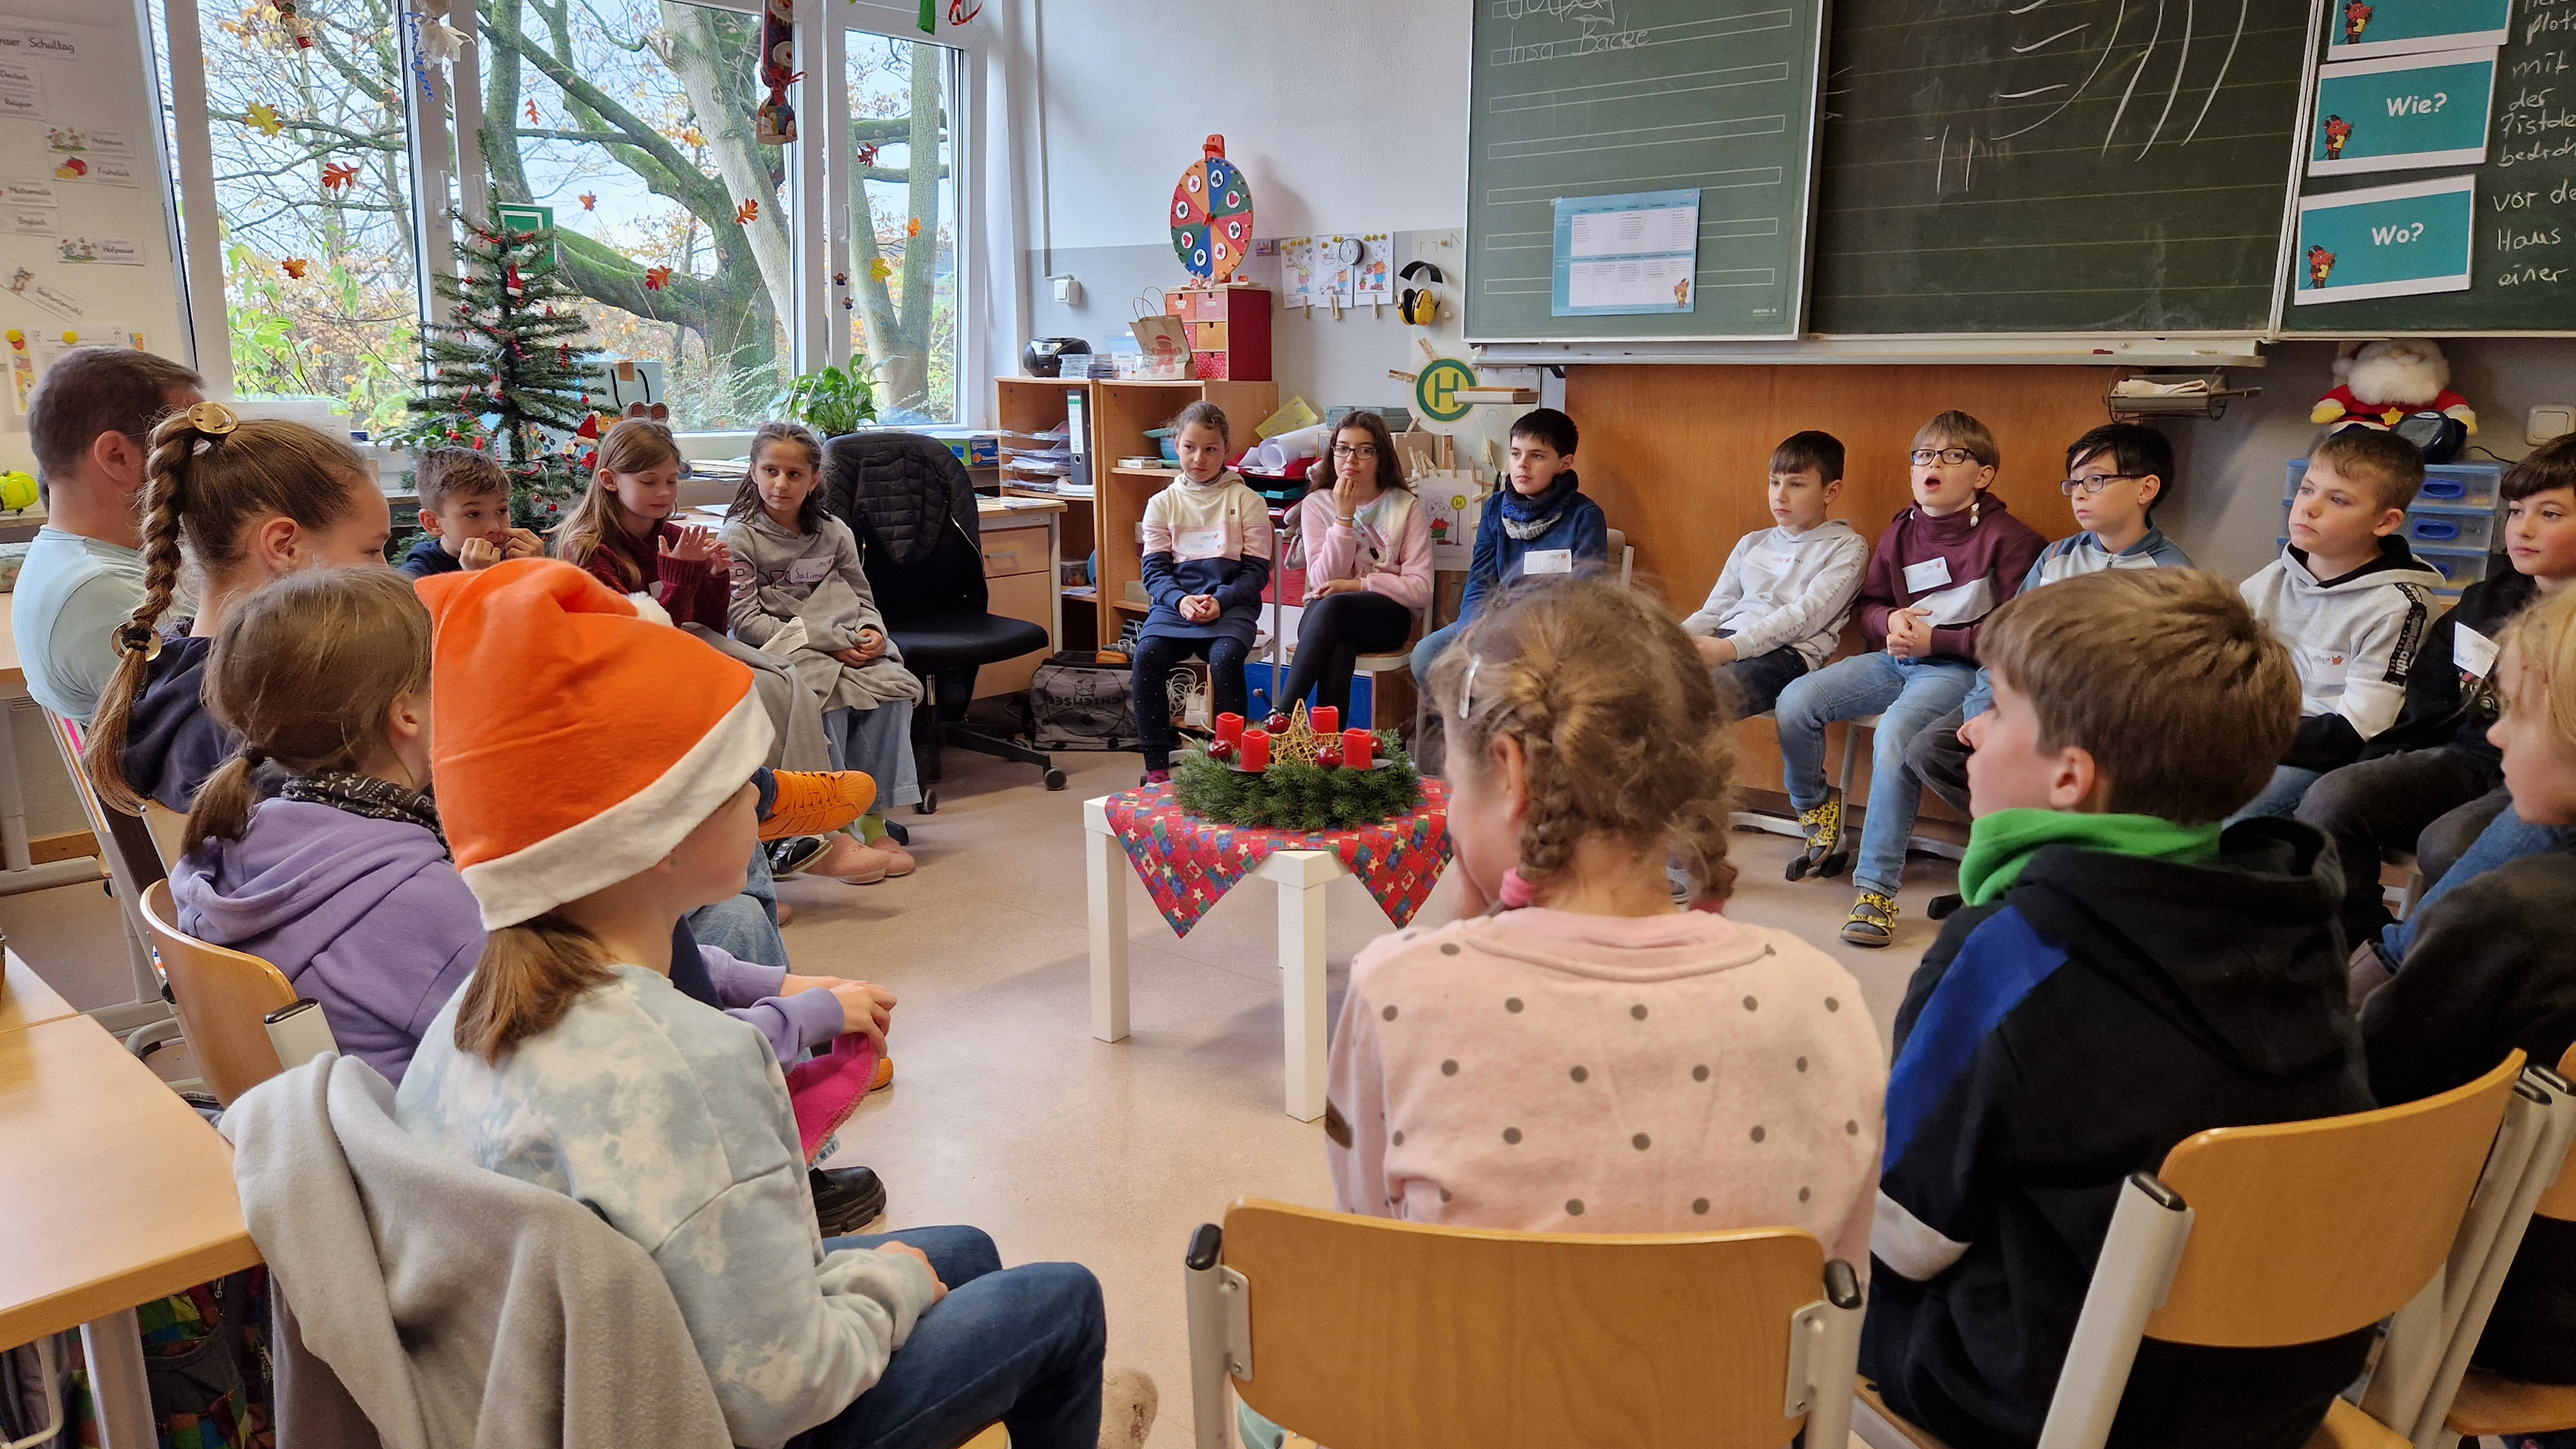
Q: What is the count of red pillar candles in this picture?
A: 4